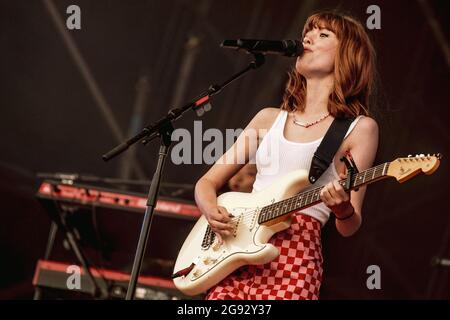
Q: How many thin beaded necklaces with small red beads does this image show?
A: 1